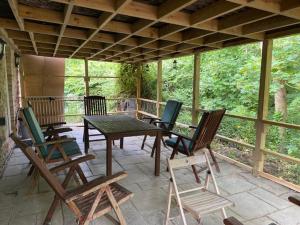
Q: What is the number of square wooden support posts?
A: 5